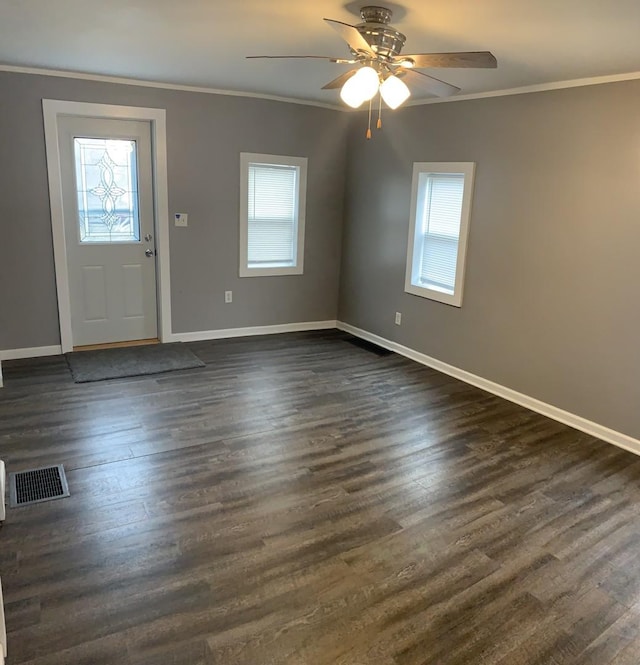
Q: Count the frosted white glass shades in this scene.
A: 3